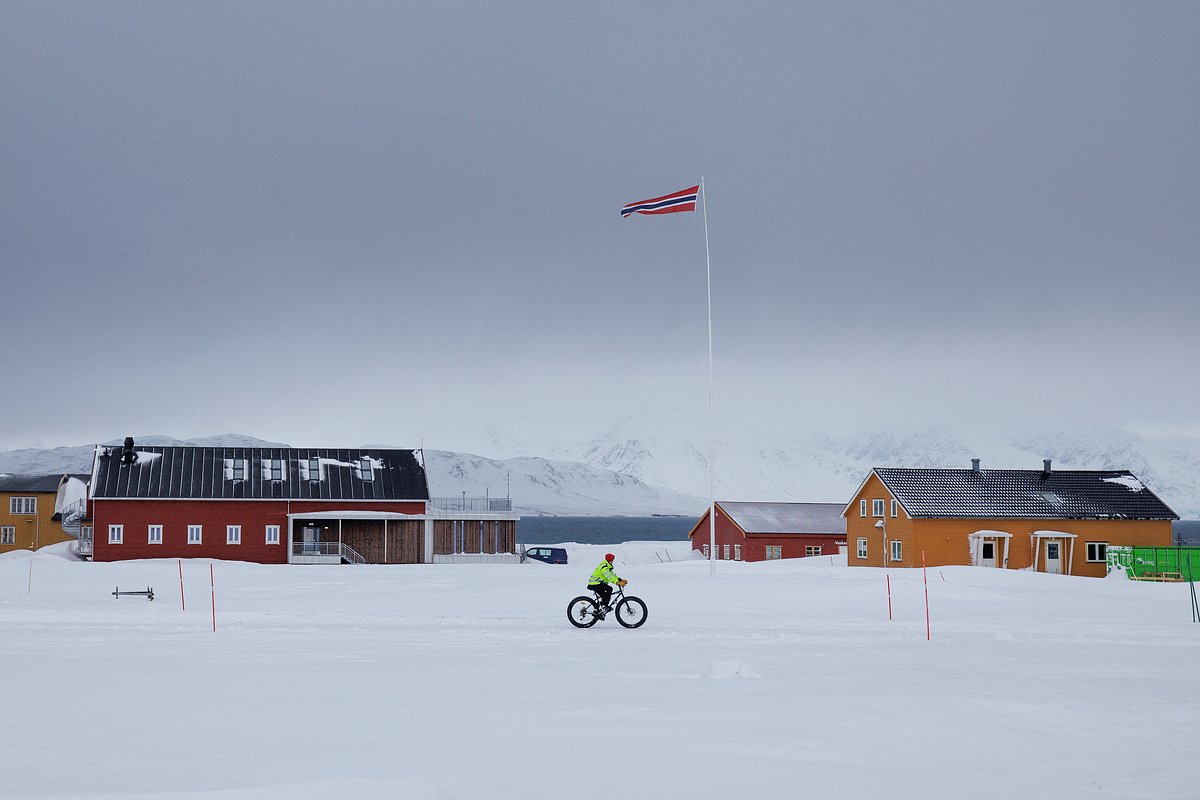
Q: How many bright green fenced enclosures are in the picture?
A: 1